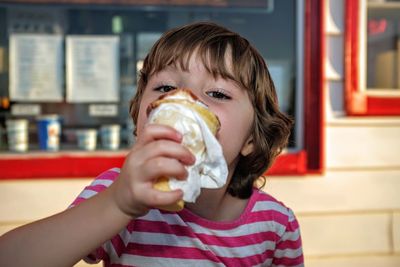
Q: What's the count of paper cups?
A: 4